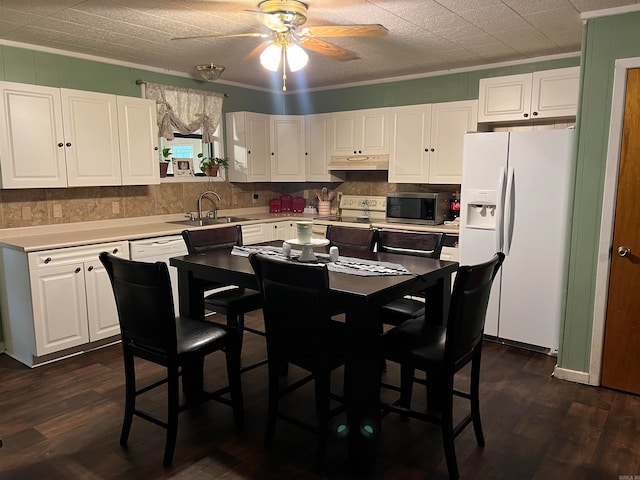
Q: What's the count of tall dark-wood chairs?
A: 6